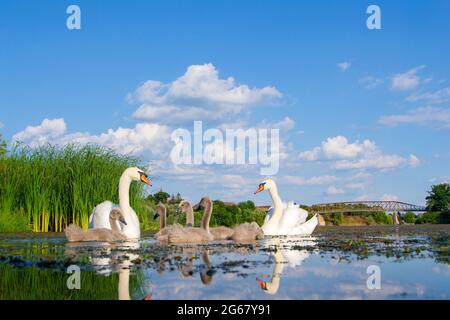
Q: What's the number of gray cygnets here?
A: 5